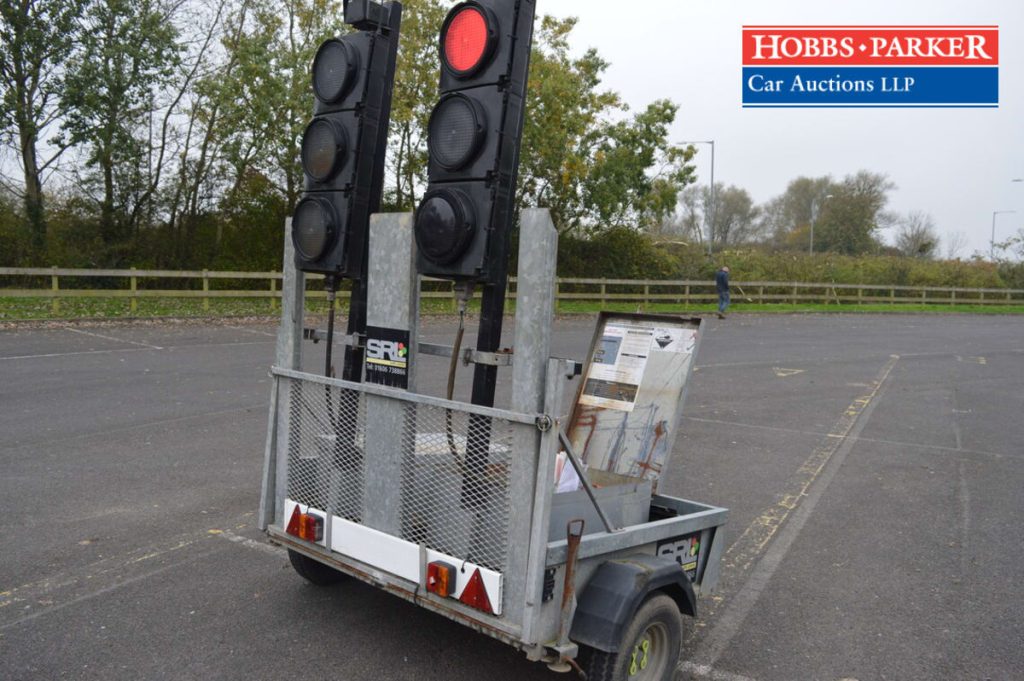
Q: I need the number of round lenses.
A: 6